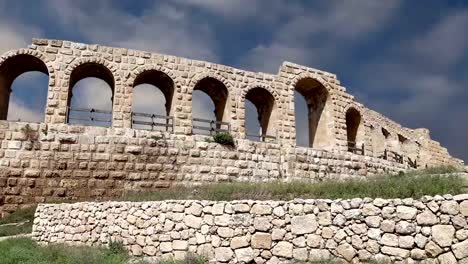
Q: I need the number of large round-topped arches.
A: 7